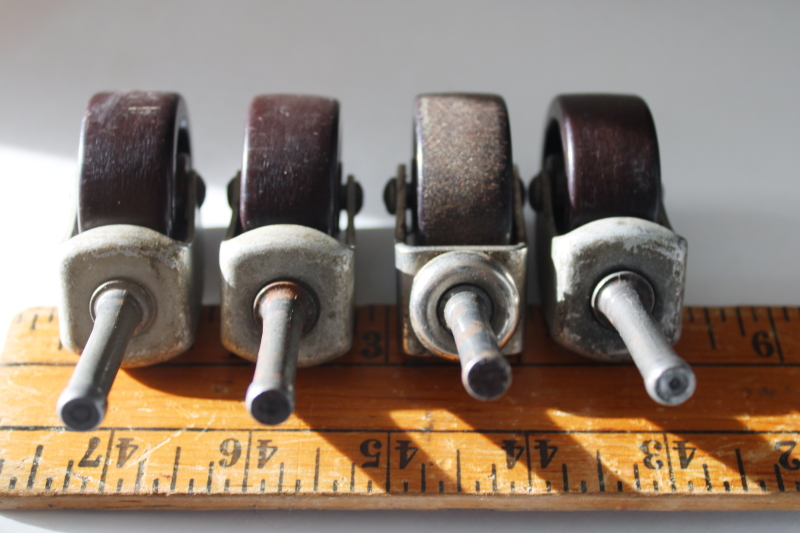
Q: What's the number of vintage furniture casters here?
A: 4